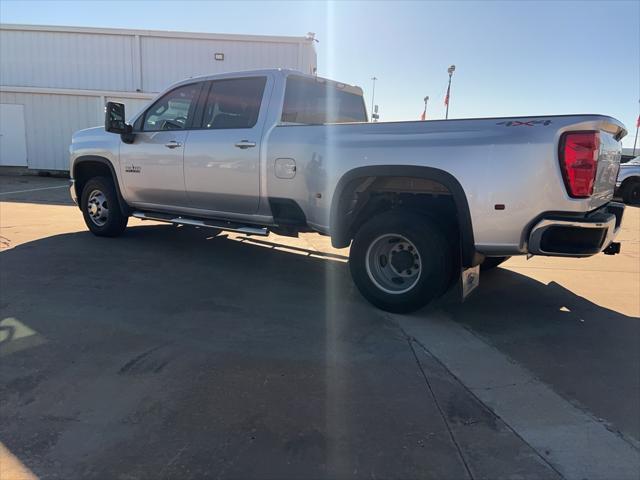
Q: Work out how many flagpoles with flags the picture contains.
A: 3